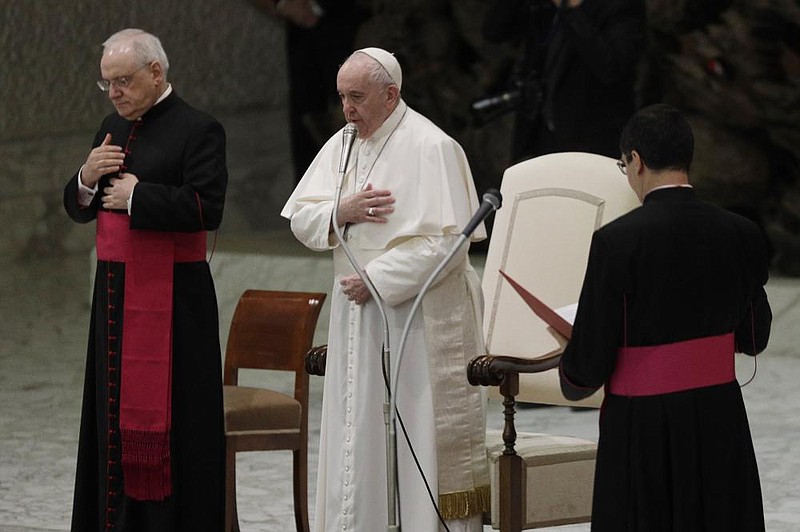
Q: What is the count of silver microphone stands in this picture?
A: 2